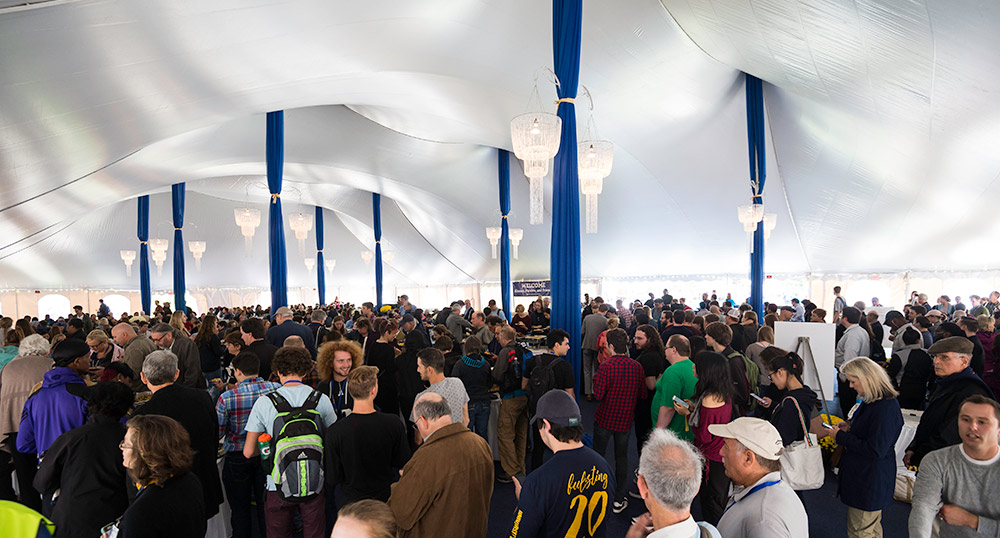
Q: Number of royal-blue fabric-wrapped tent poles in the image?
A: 8